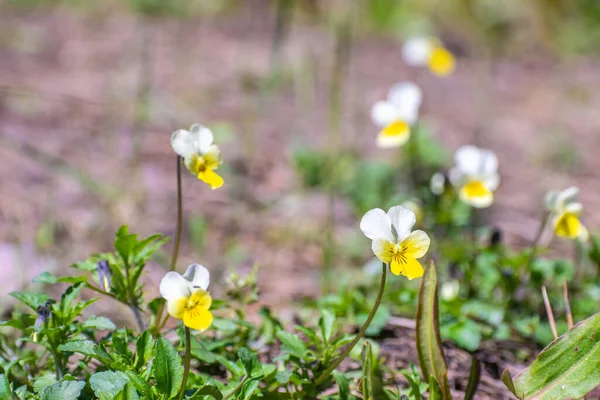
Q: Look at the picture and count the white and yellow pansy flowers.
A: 7